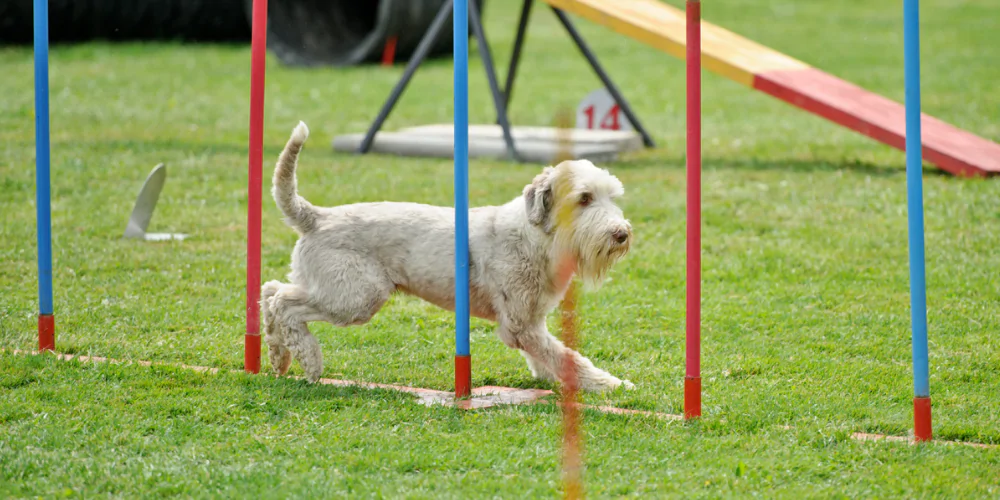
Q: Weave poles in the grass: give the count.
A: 5